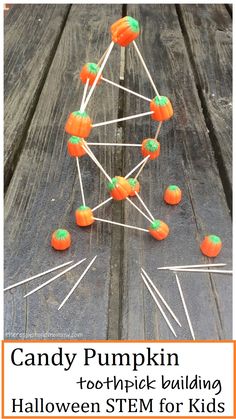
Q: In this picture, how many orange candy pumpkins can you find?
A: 13